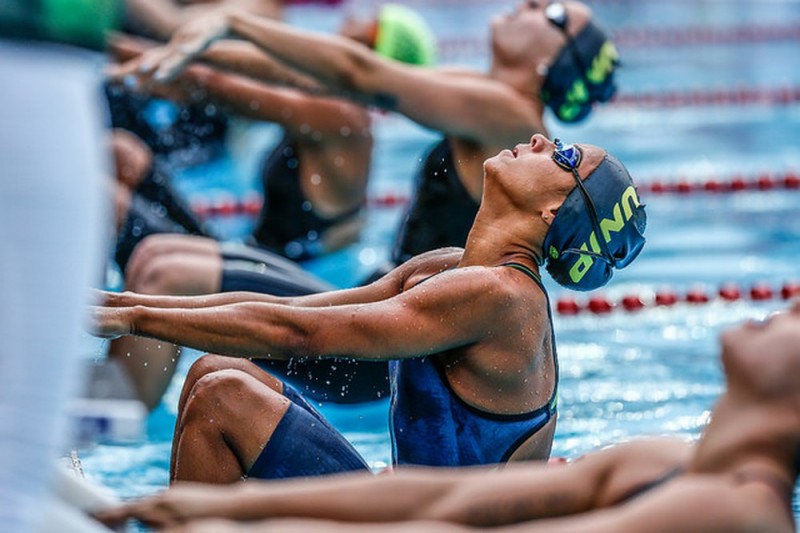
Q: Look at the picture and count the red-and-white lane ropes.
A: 4